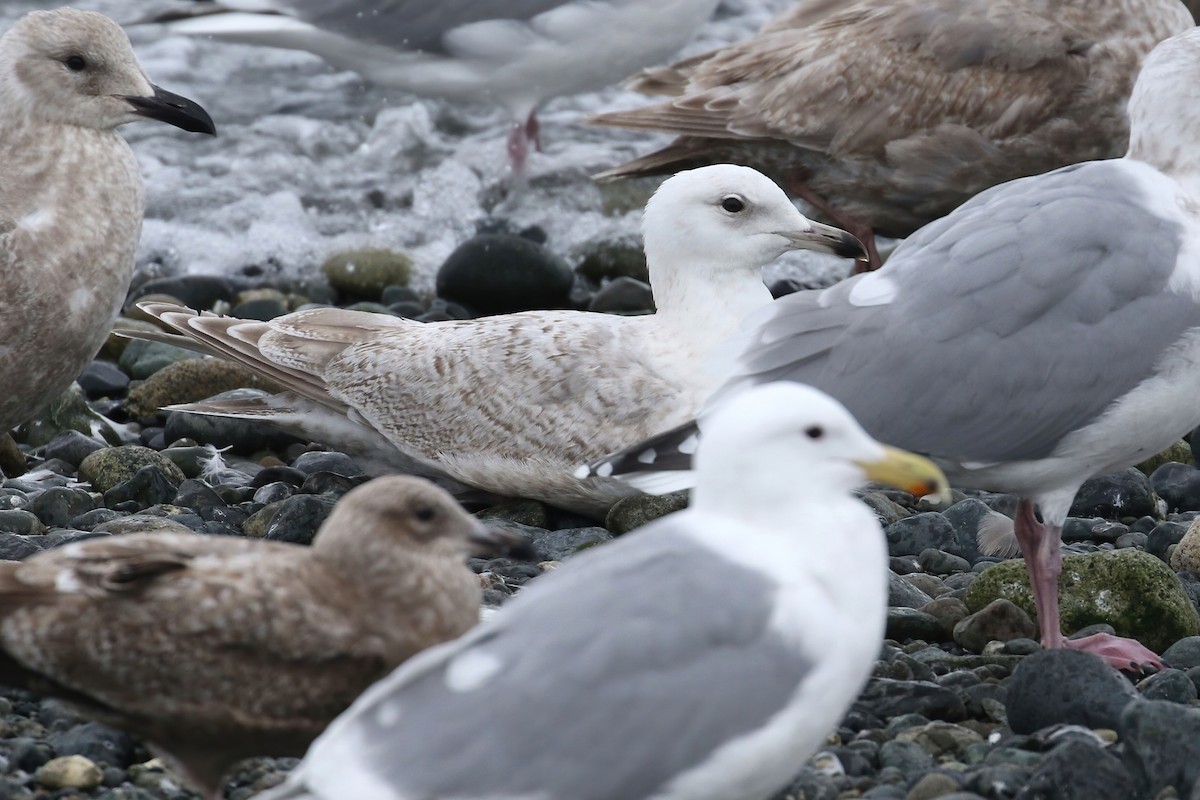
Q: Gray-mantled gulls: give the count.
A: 3